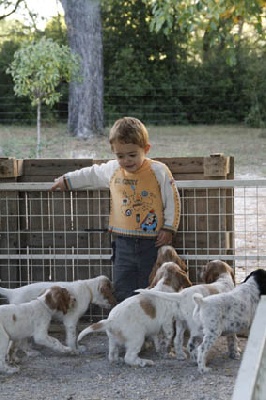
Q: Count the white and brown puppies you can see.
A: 5